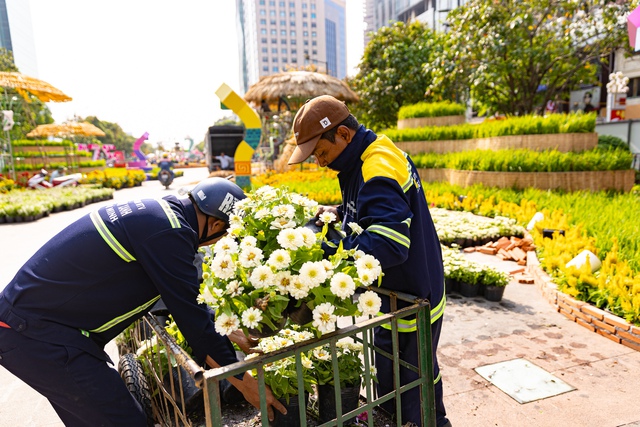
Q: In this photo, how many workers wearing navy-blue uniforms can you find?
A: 2